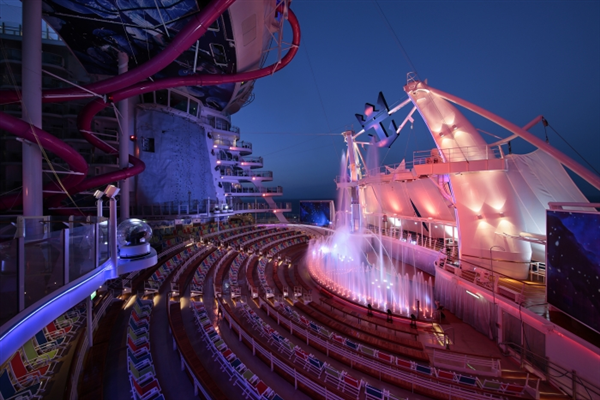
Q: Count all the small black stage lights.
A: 3